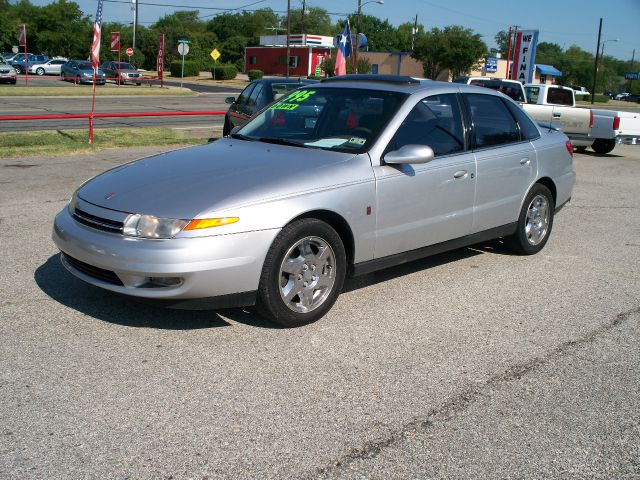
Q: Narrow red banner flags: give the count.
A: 3